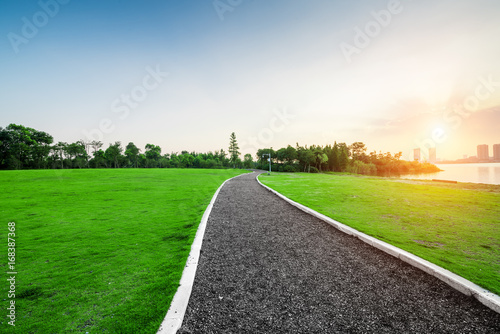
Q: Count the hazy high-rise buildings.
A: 4